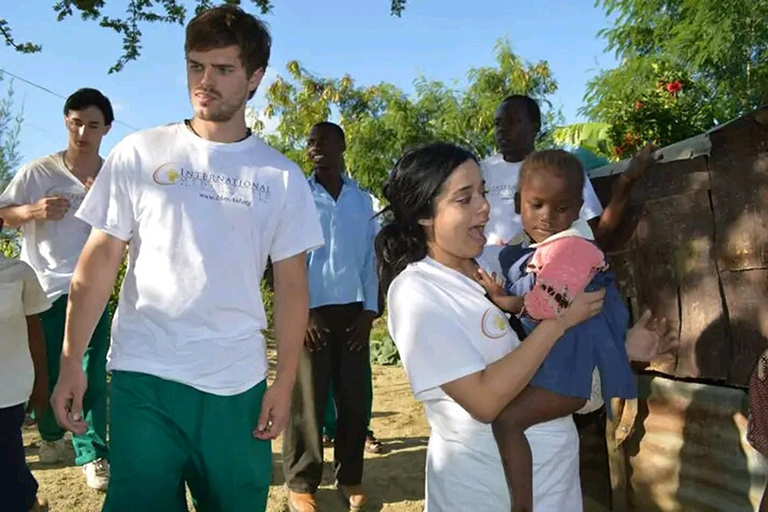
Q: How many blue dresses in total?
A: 1